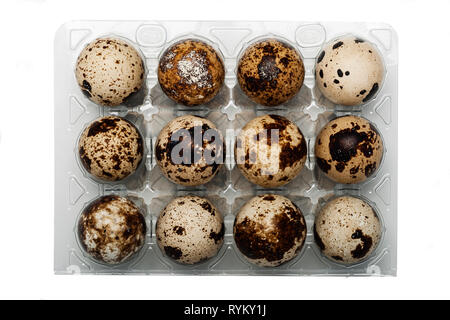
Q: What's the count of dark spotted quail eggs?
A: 12